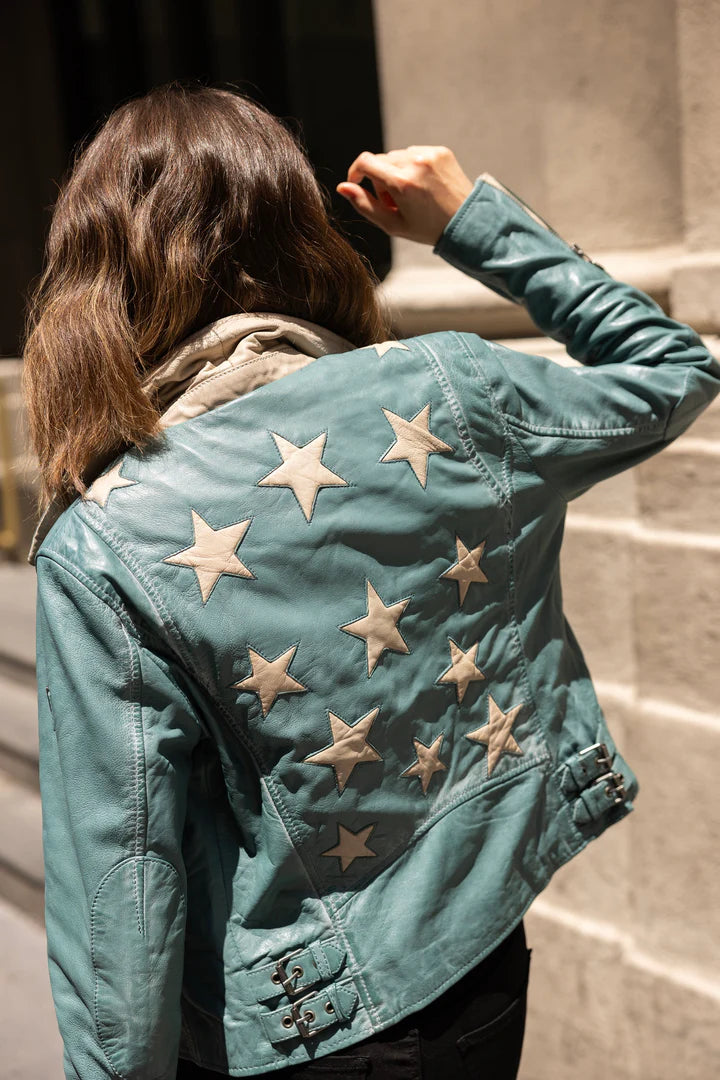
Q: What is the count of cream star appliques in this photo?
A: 13